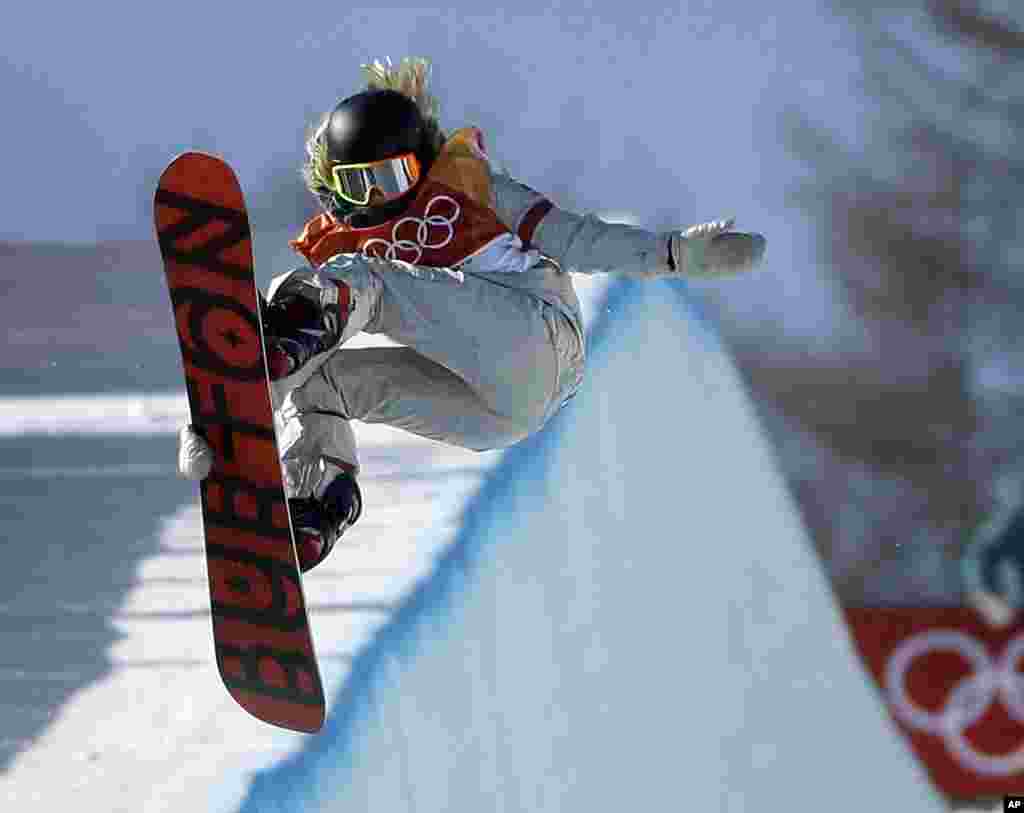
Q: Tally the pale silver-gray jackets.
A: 1